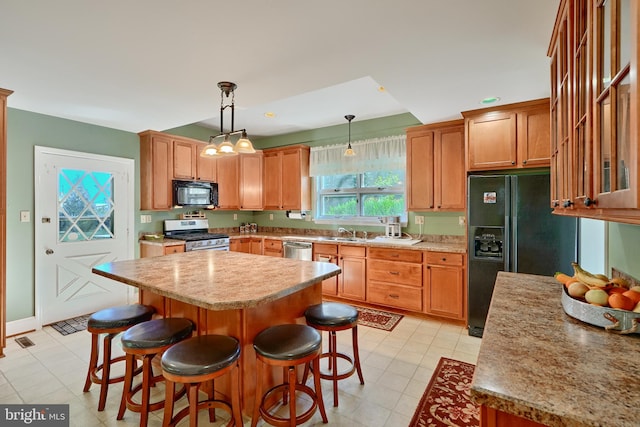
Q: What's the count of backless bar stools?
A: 5